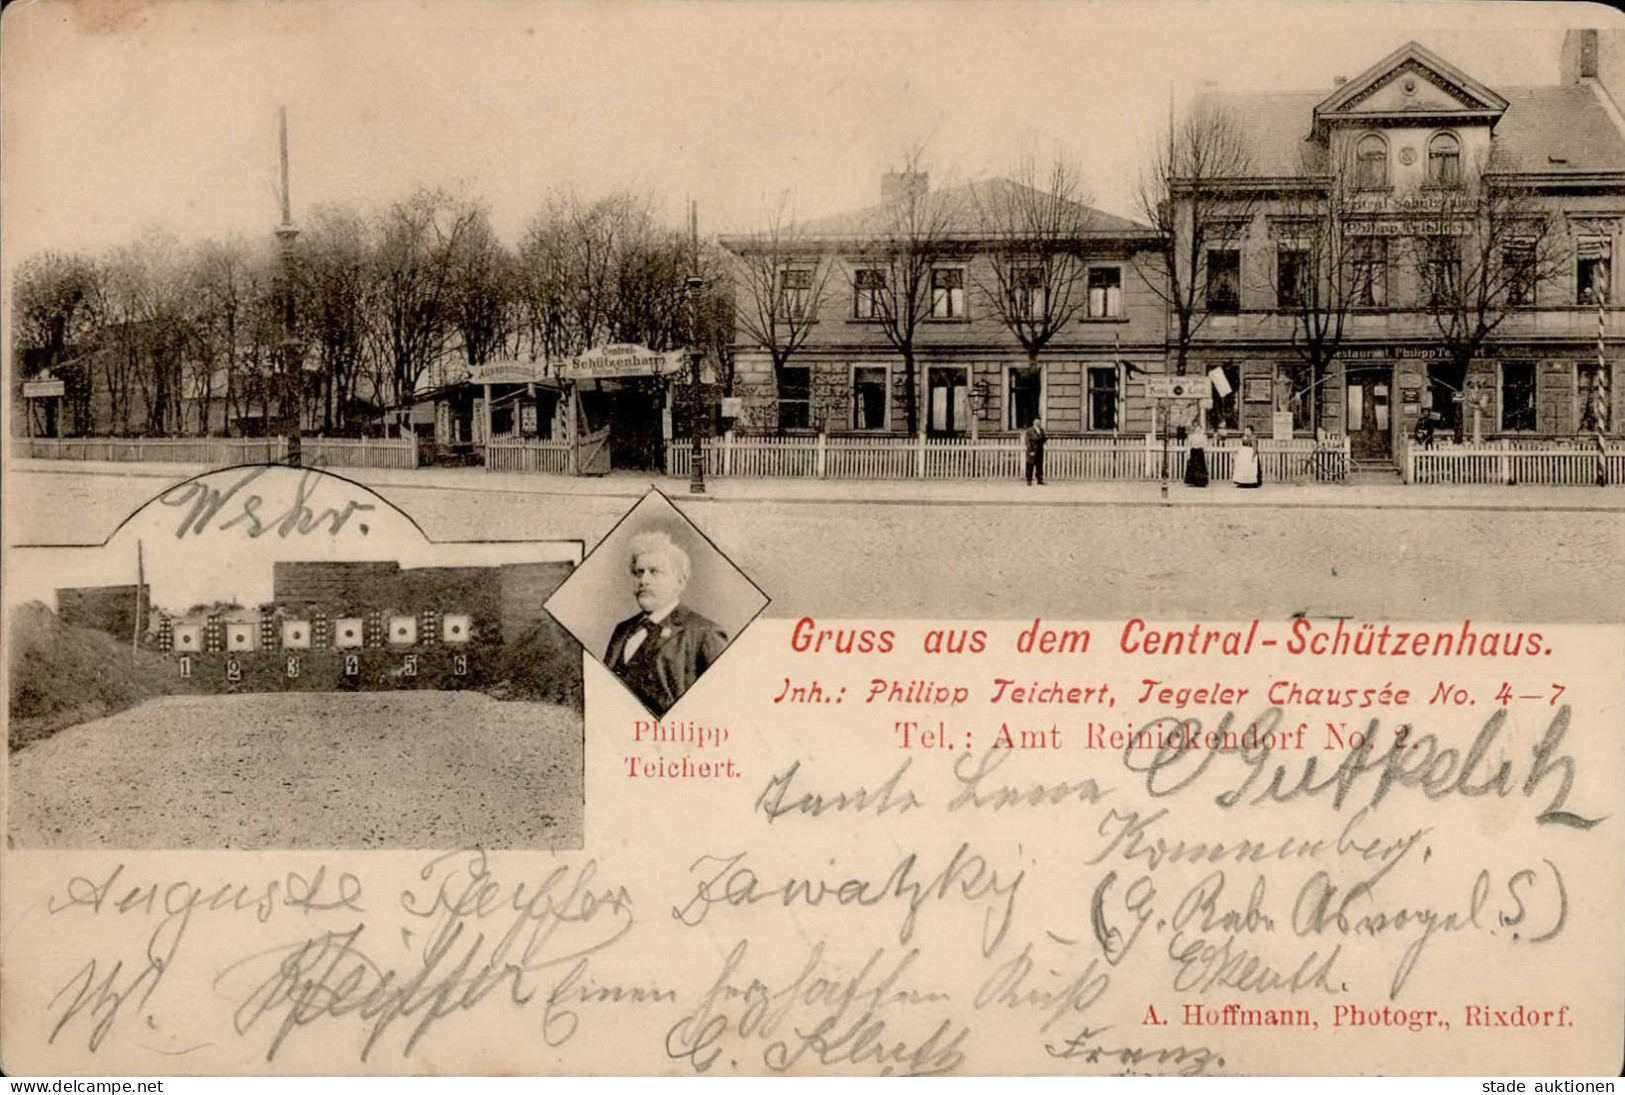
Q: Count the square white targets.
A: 6